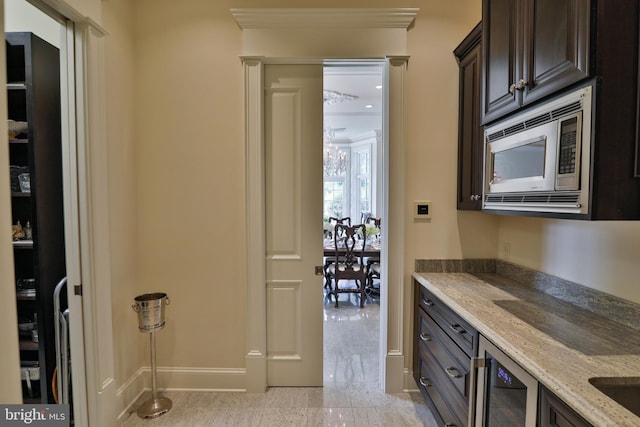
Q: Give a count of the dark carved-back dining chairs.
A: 3